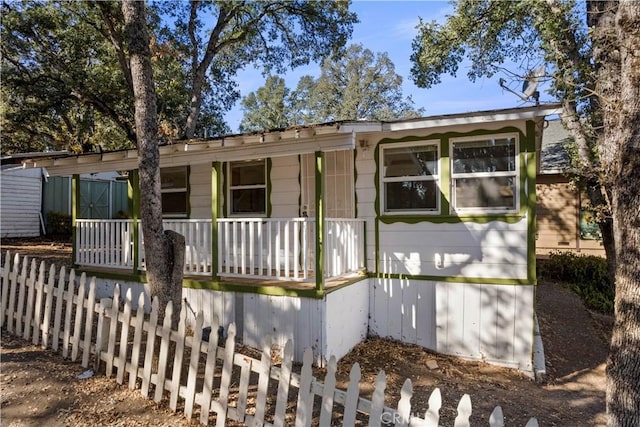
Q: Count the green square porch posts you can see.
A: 4